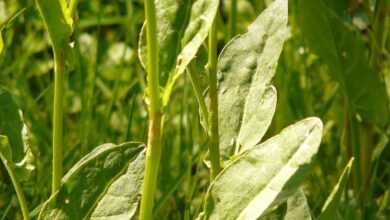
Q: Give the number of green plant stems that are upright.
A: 3